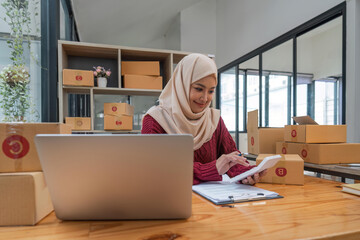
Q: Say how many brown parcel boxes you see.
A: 12